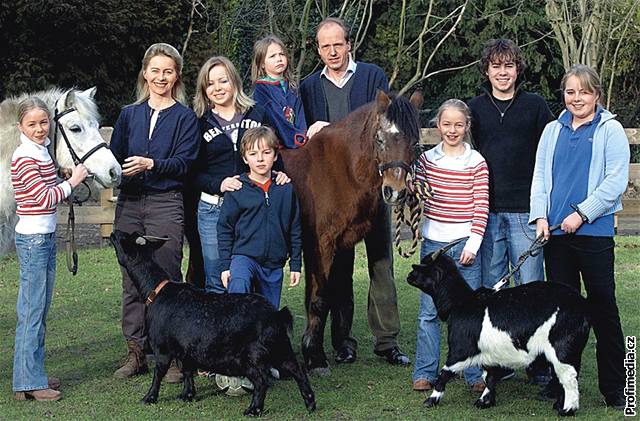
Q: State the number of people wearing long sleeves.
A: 9